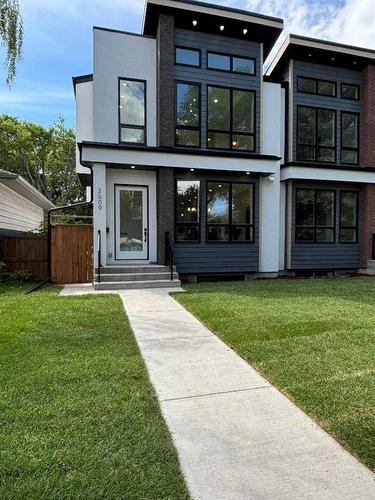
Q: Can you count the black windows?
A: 13